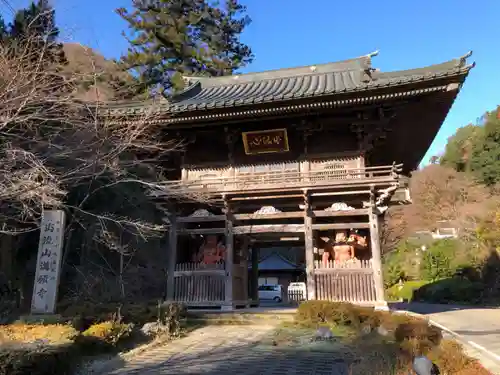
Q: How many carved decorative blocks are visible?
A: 3